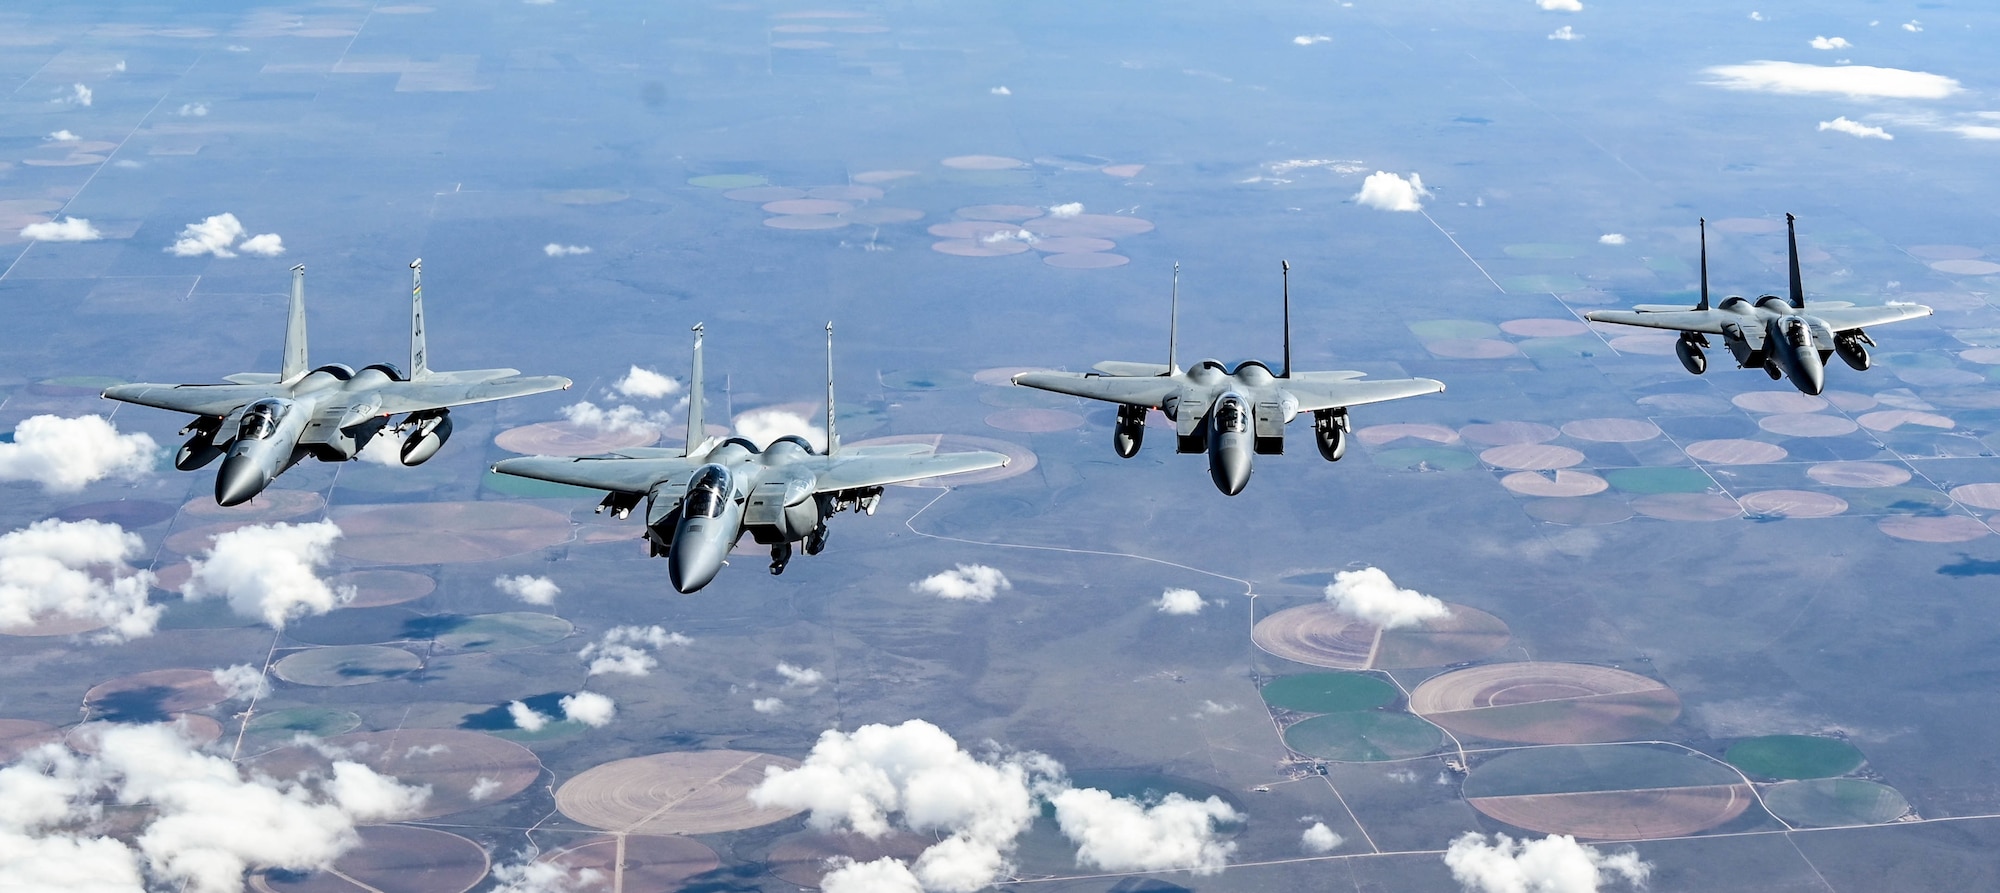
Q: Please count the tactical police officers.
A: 0